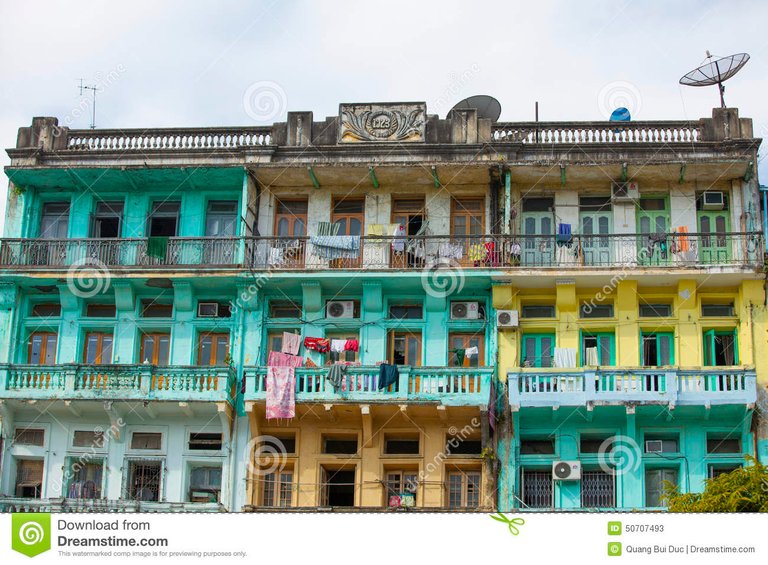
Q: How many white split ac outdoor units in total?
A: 5